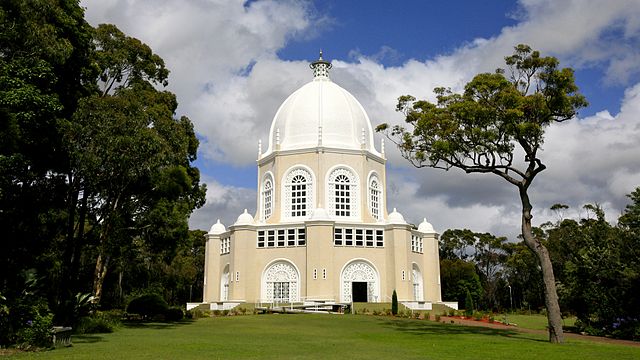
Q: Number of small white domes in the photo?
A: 5